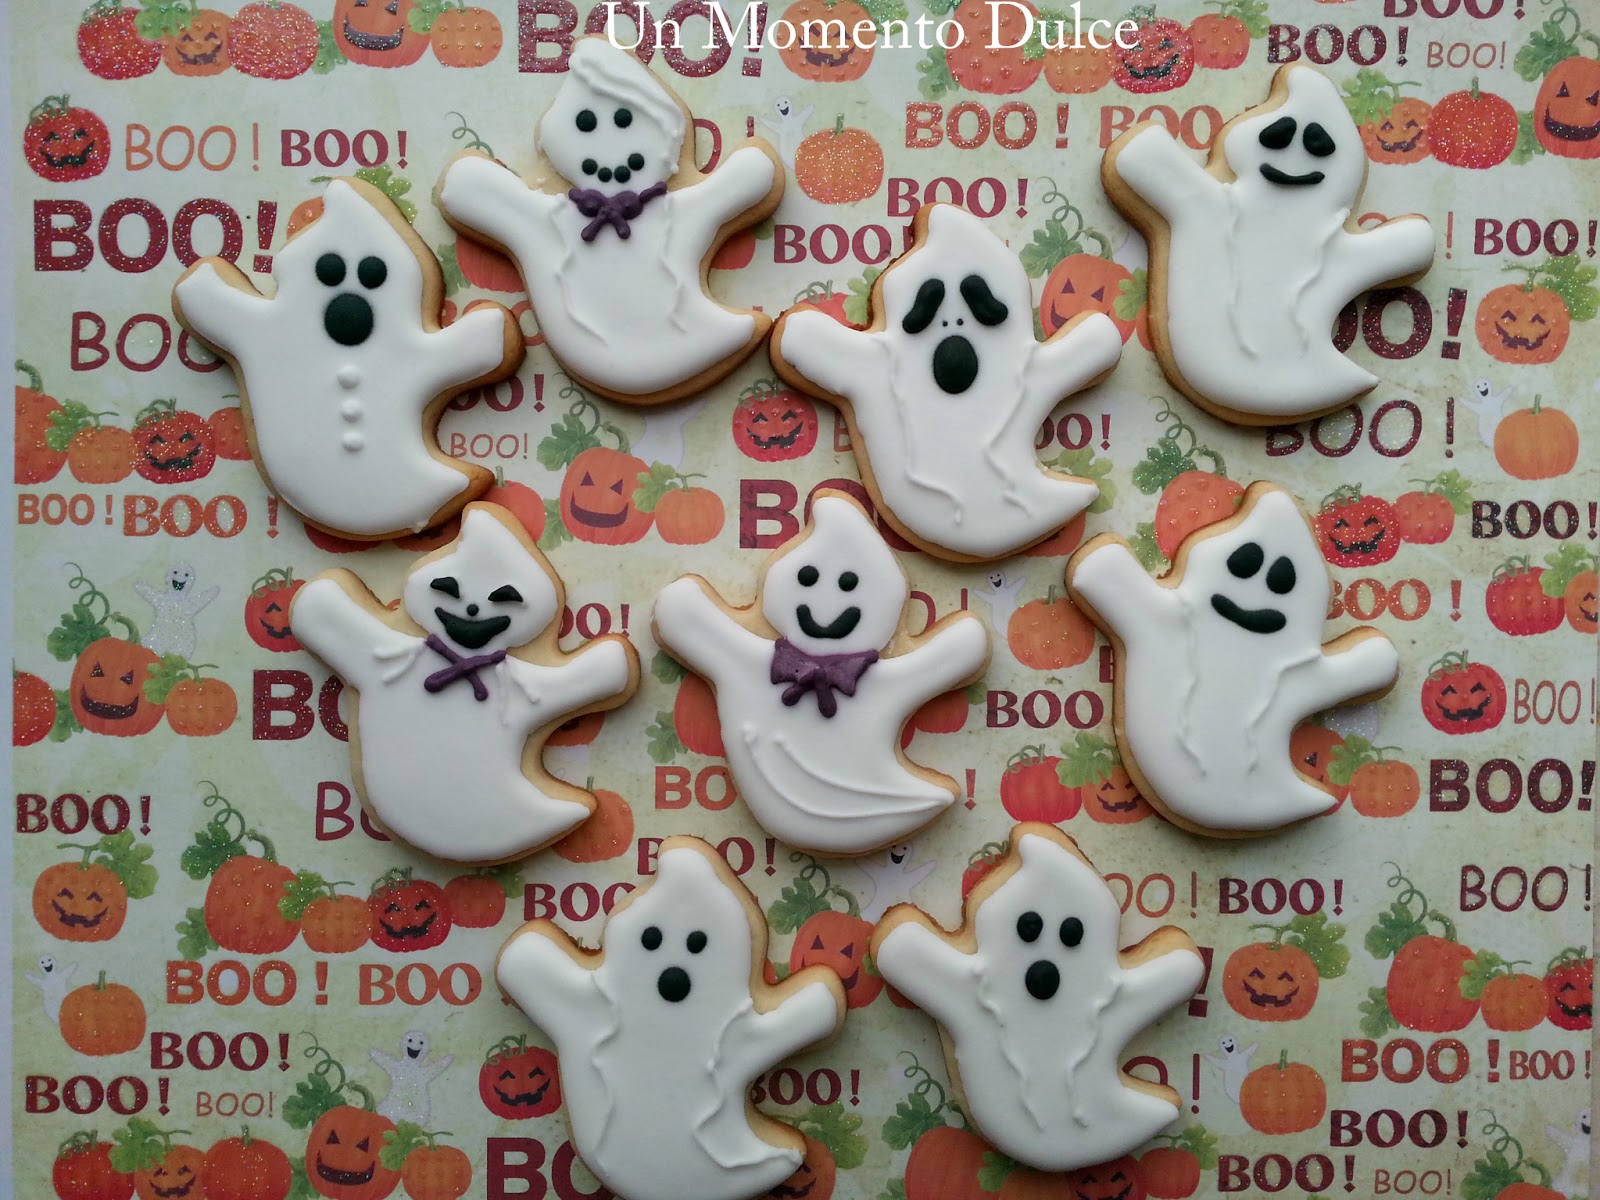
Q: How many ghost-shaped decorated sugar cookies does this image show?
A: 9